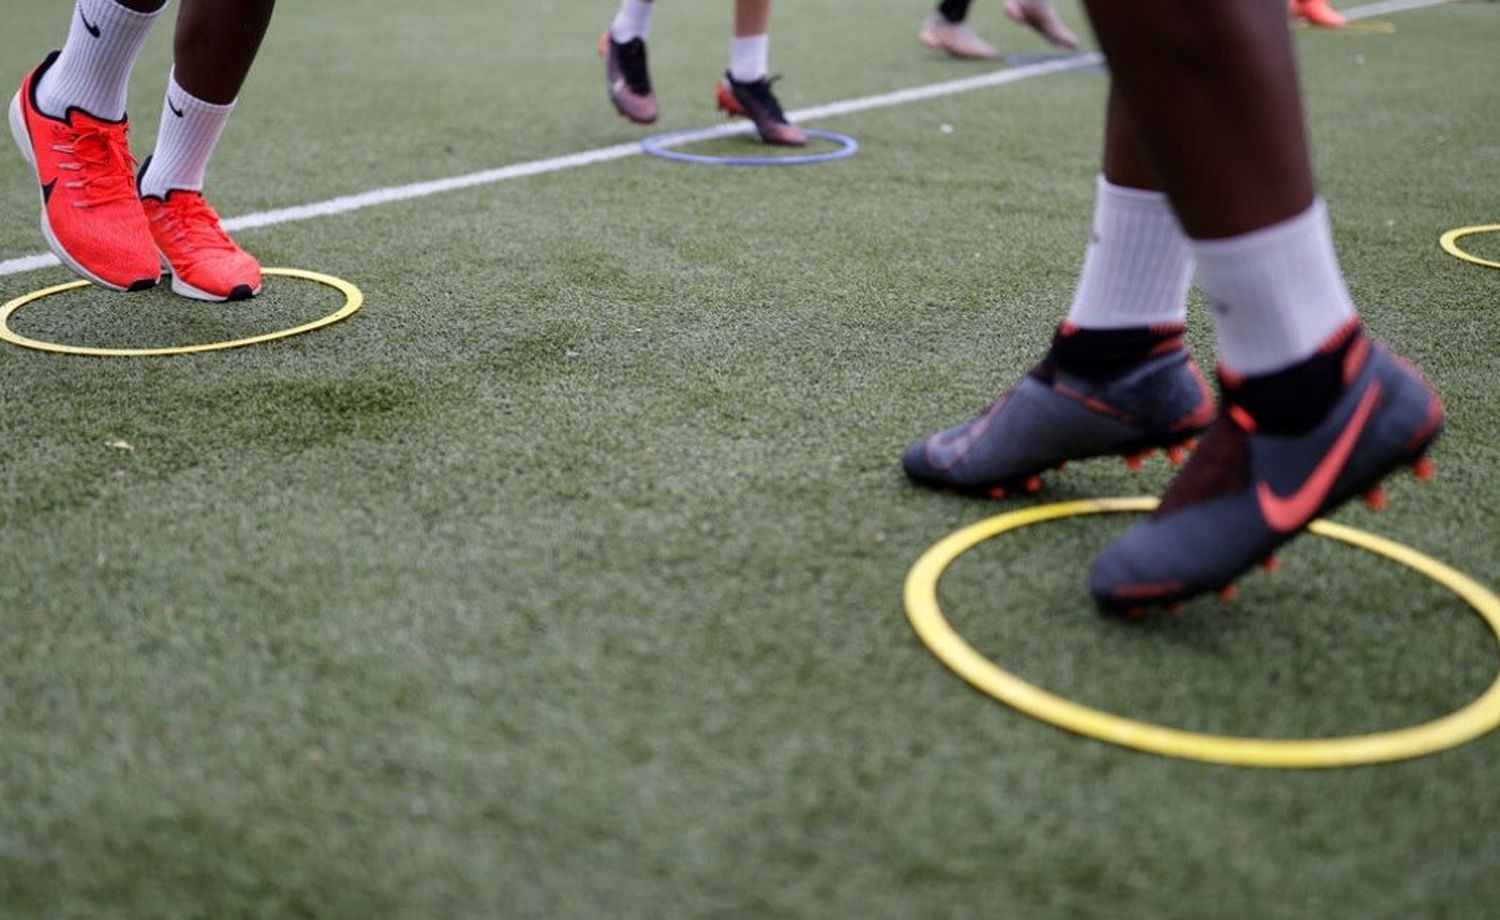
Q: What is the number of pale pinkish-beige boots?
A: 2